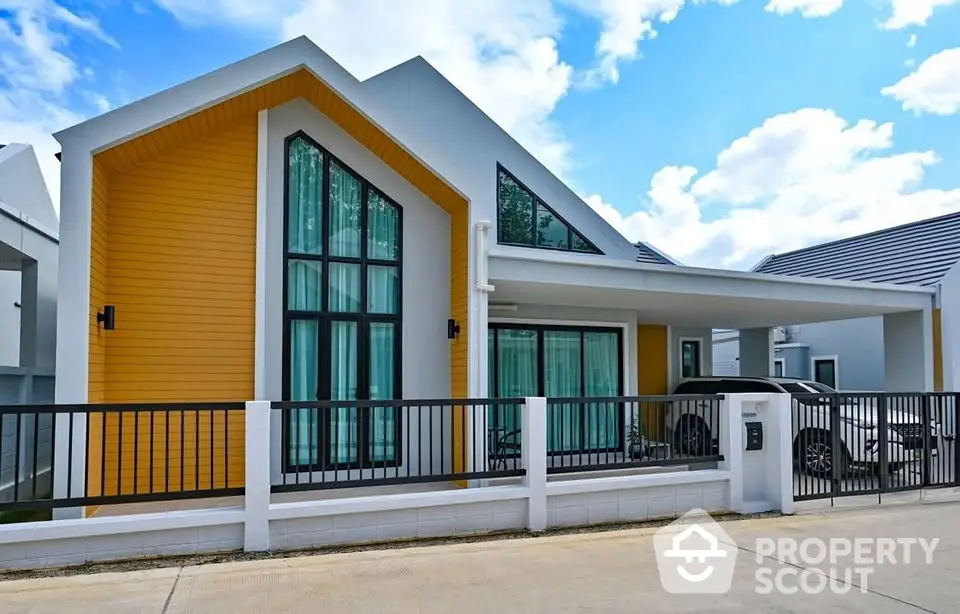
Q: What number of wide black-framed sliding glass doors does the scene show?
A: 1